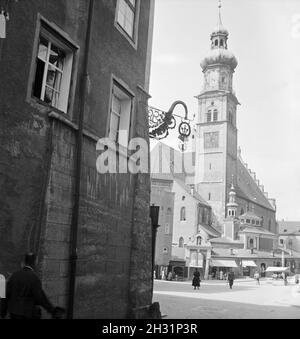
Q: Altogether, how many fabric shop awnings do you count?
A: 3